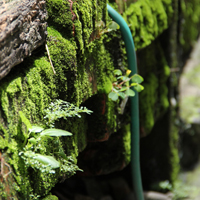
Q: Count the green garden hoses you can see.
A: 1